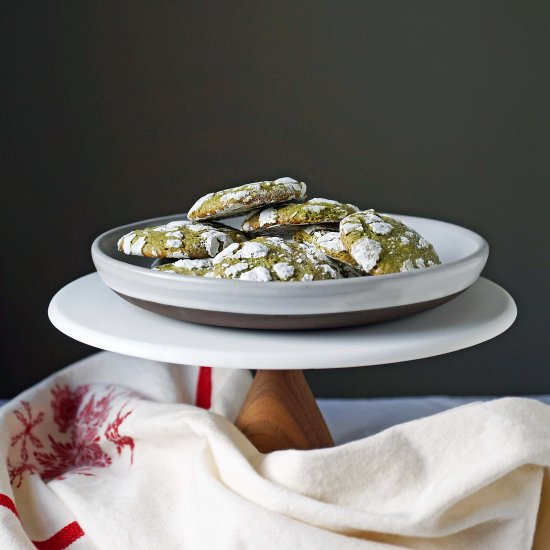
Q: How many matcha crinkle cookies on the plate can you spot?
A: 7